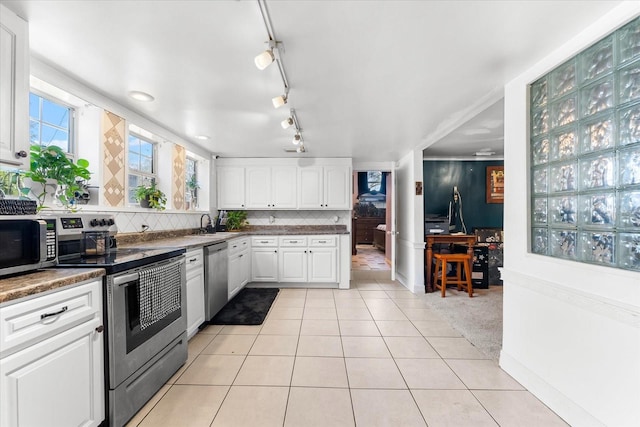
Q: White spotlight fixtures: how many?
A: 5